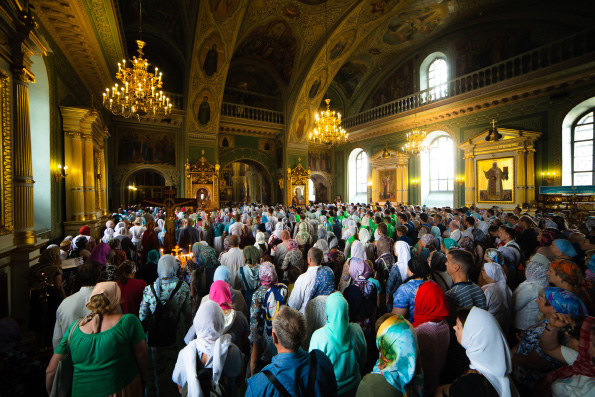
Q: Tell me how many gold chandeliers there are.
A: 3